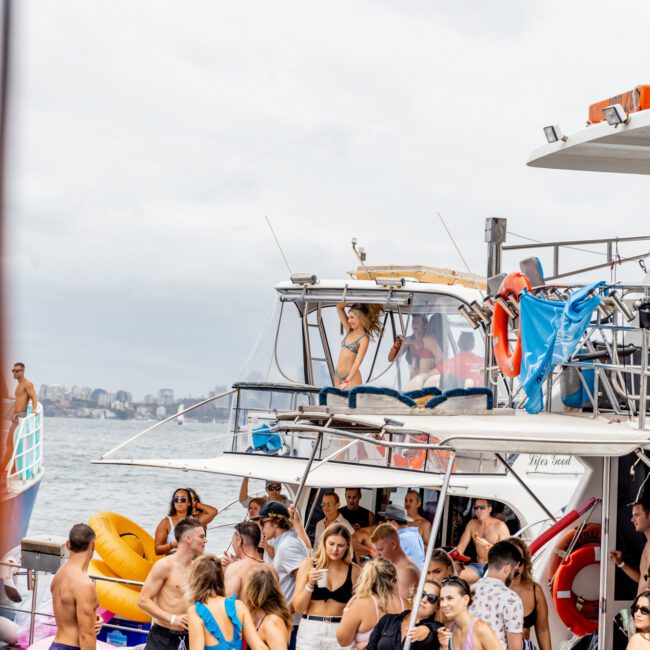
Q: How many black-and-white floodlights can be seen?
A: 2